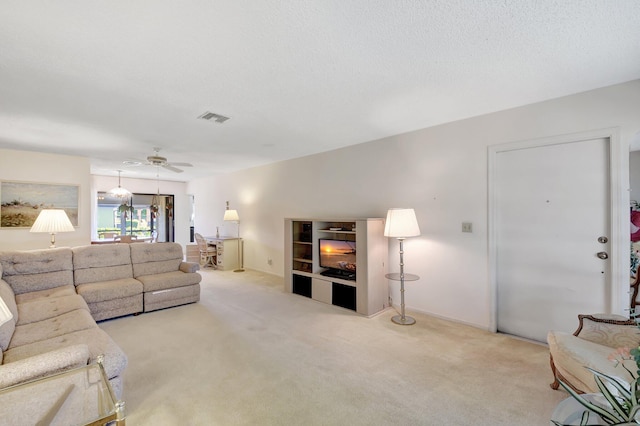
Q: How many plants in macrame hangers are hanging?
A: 3